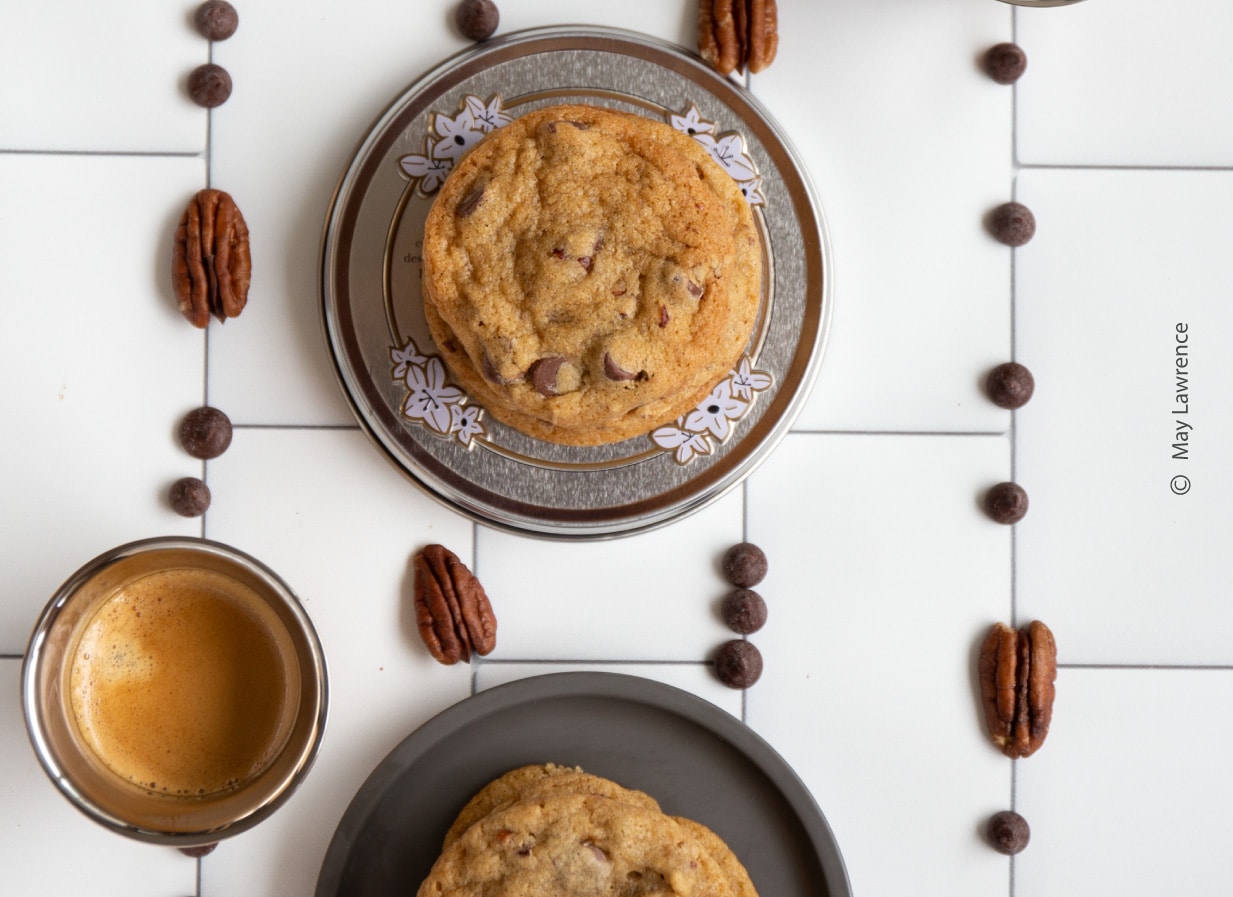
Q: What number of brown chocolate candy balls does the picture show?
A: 14